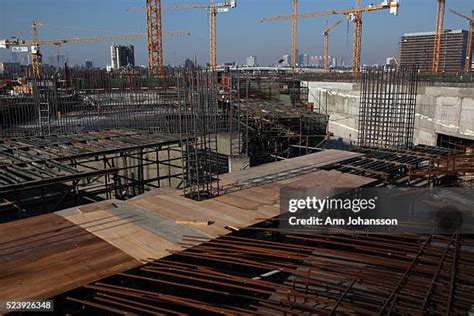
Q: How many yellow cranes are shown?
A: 8